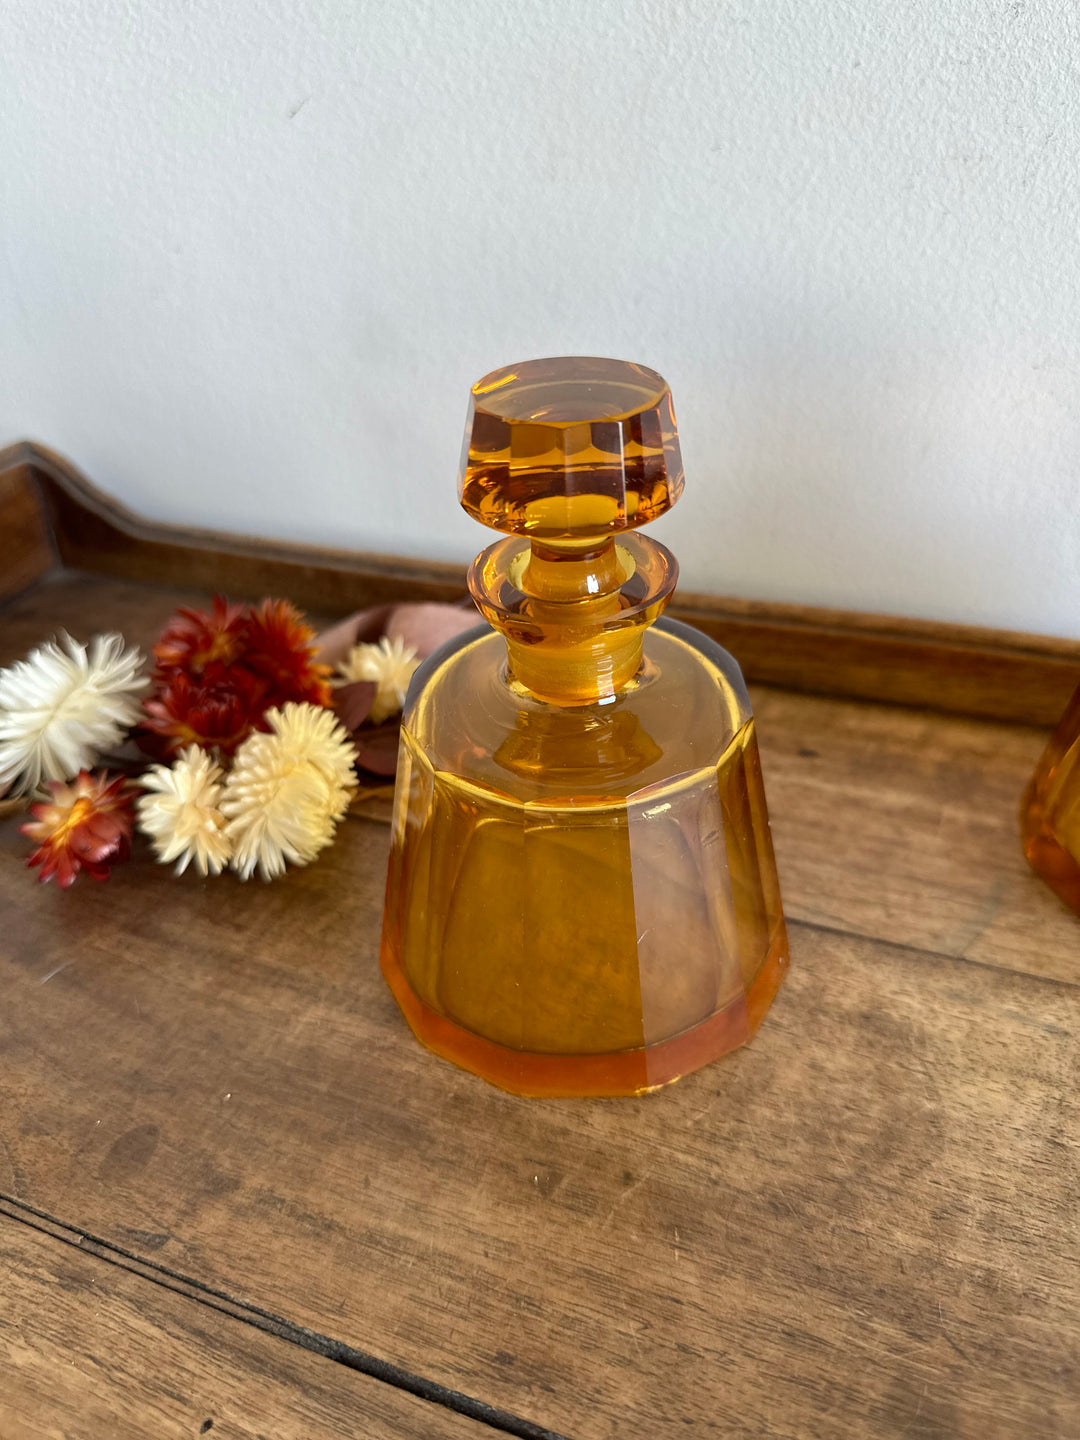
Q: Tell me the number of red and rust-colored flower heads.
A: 4